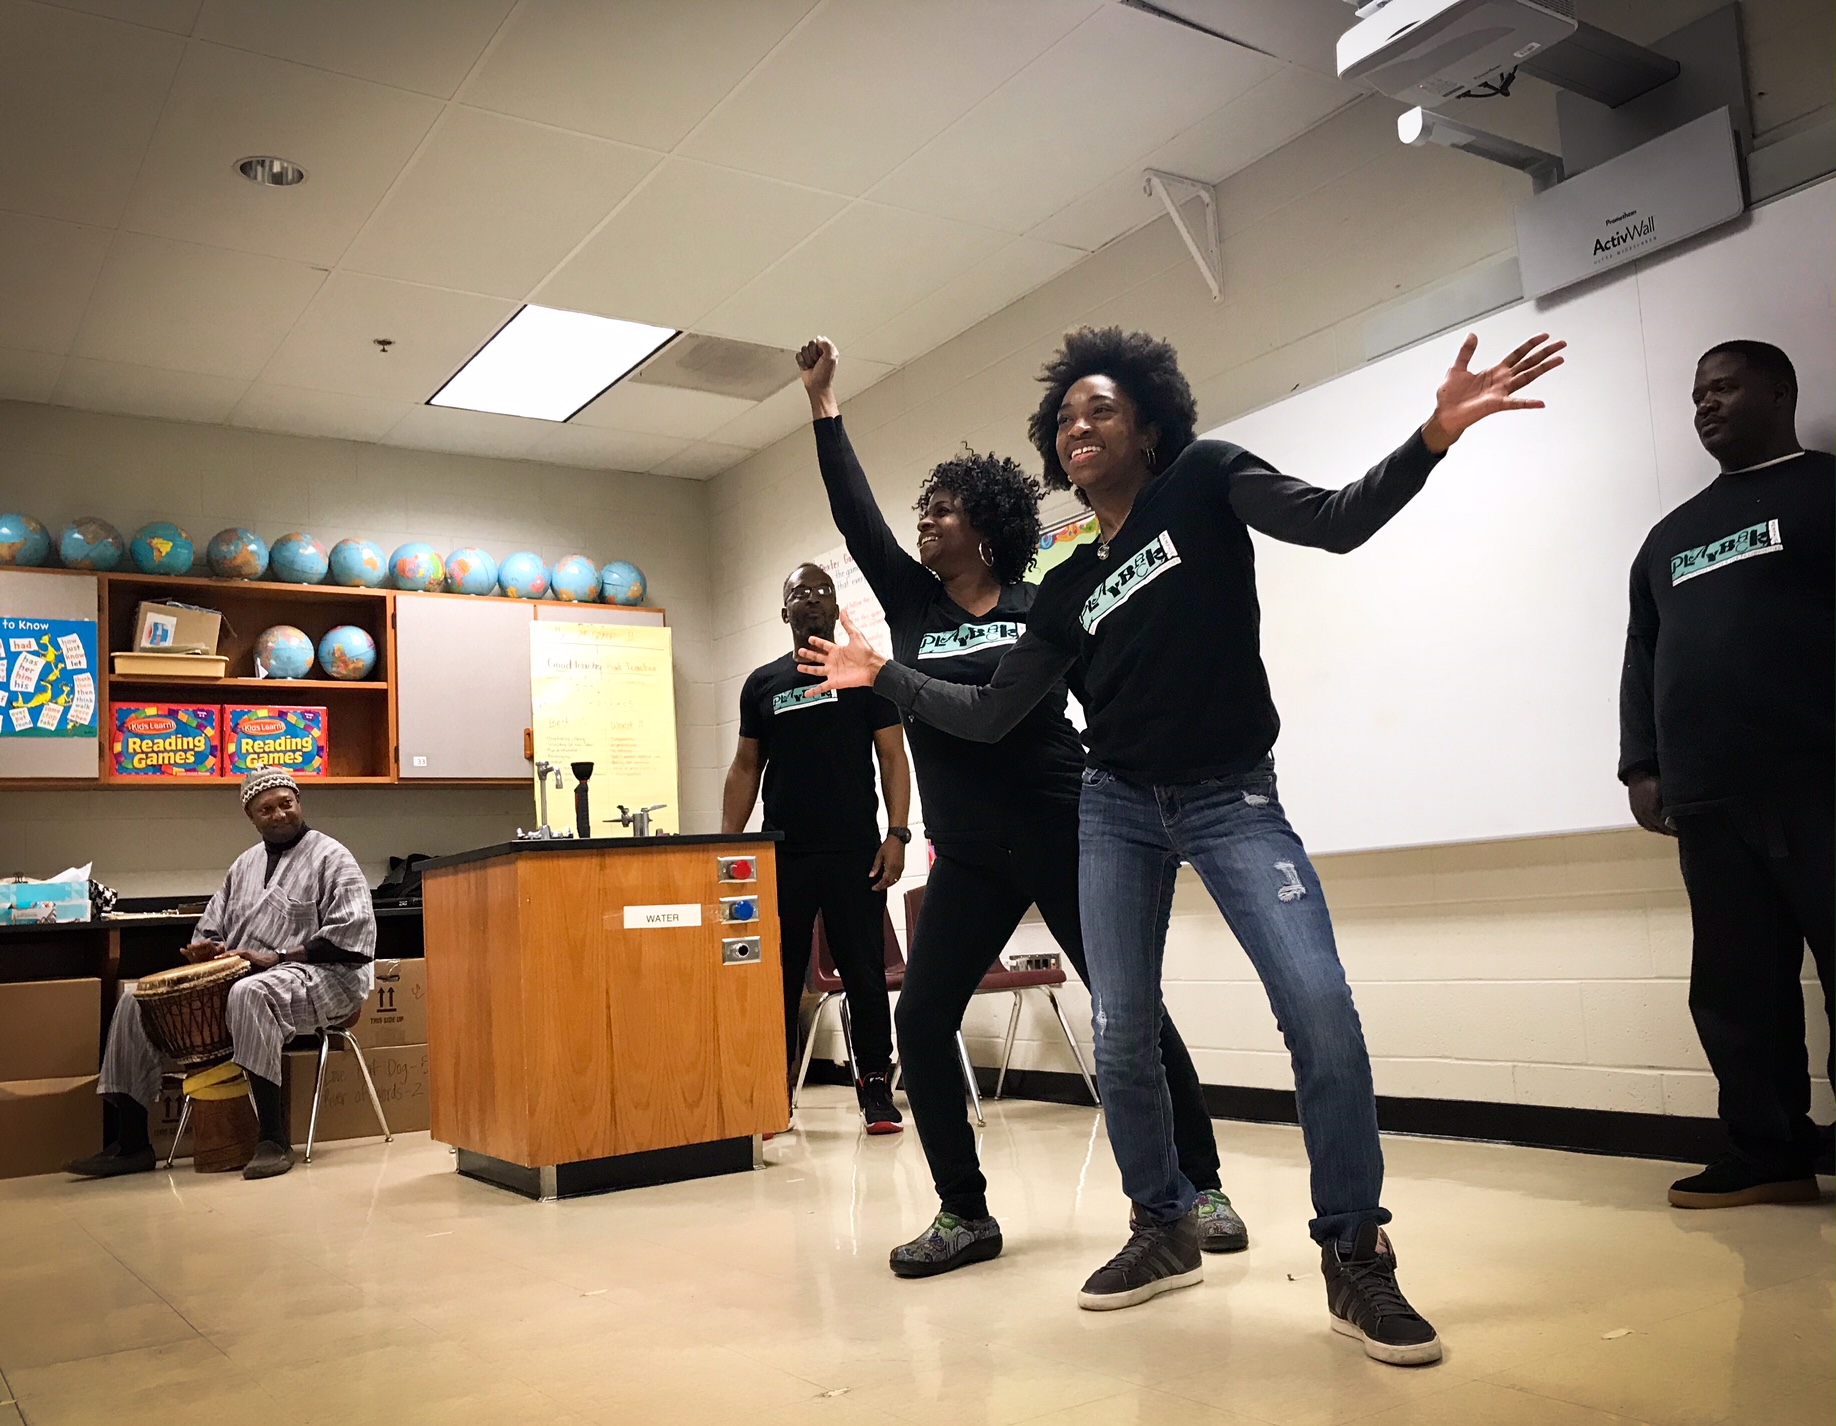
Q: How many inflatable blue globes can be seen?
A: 13